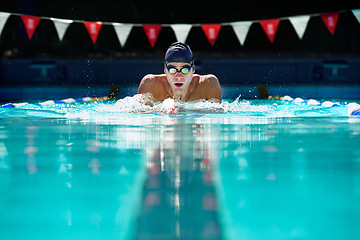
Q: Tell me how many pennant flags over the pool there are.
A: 13